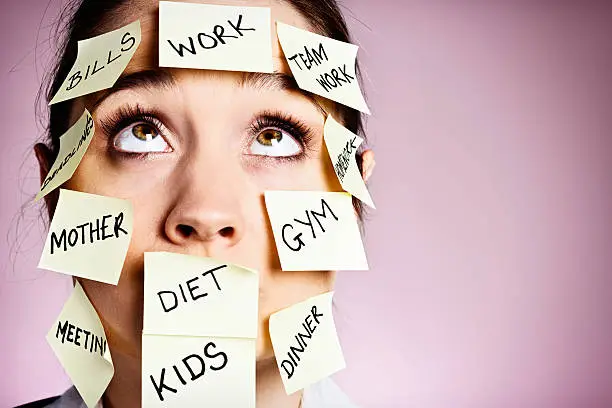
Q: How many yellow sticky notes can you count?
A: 11